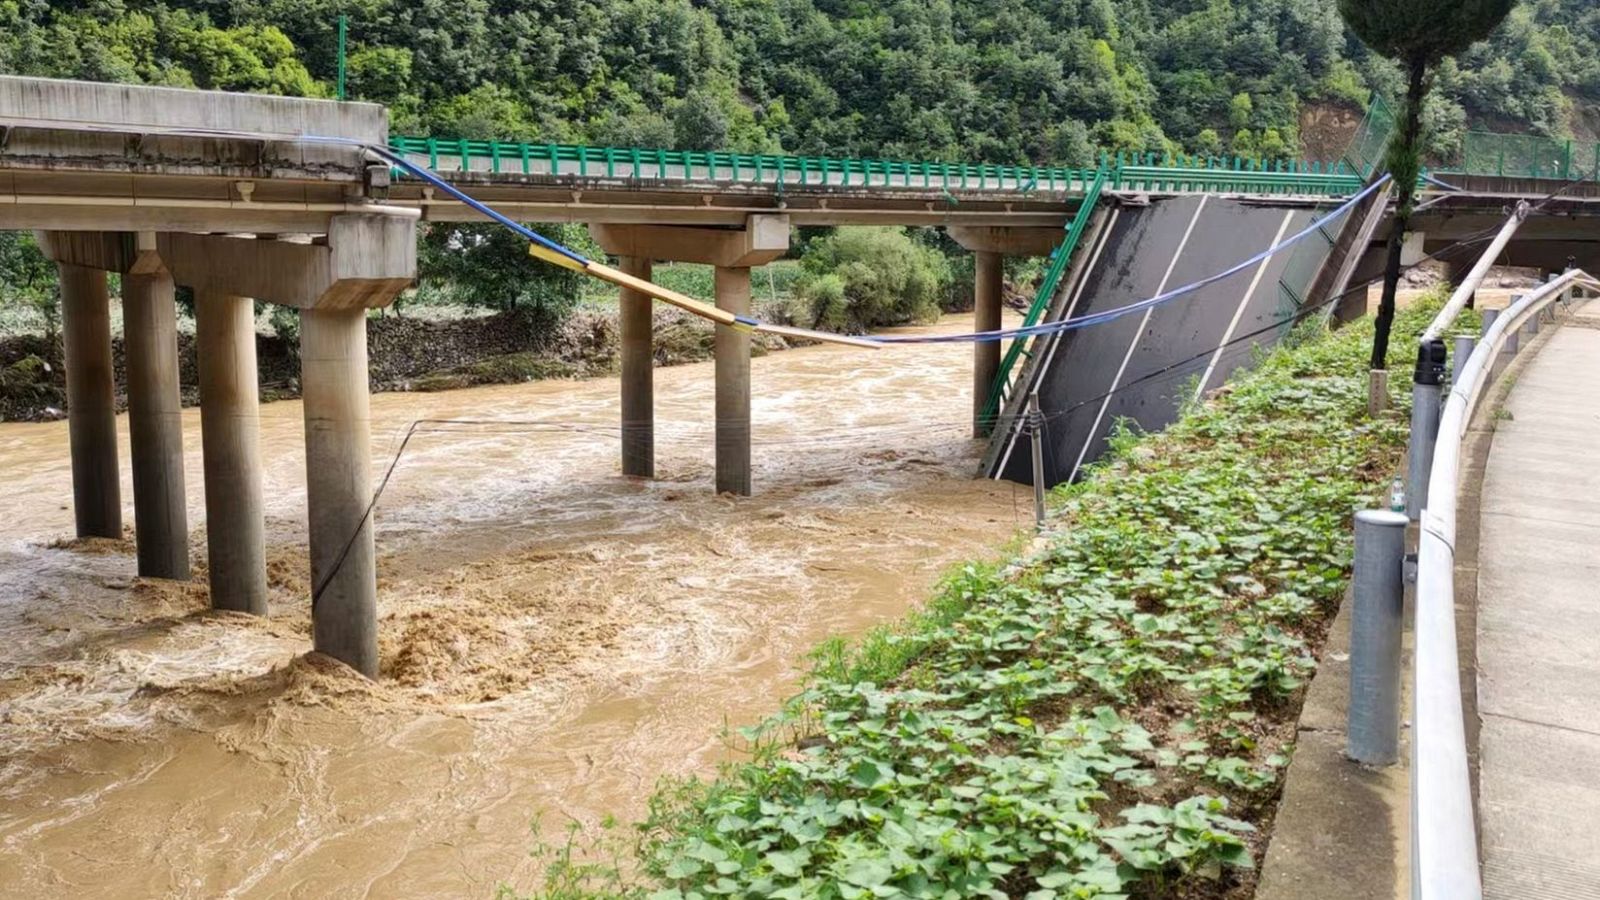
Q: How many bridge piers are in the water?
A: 7